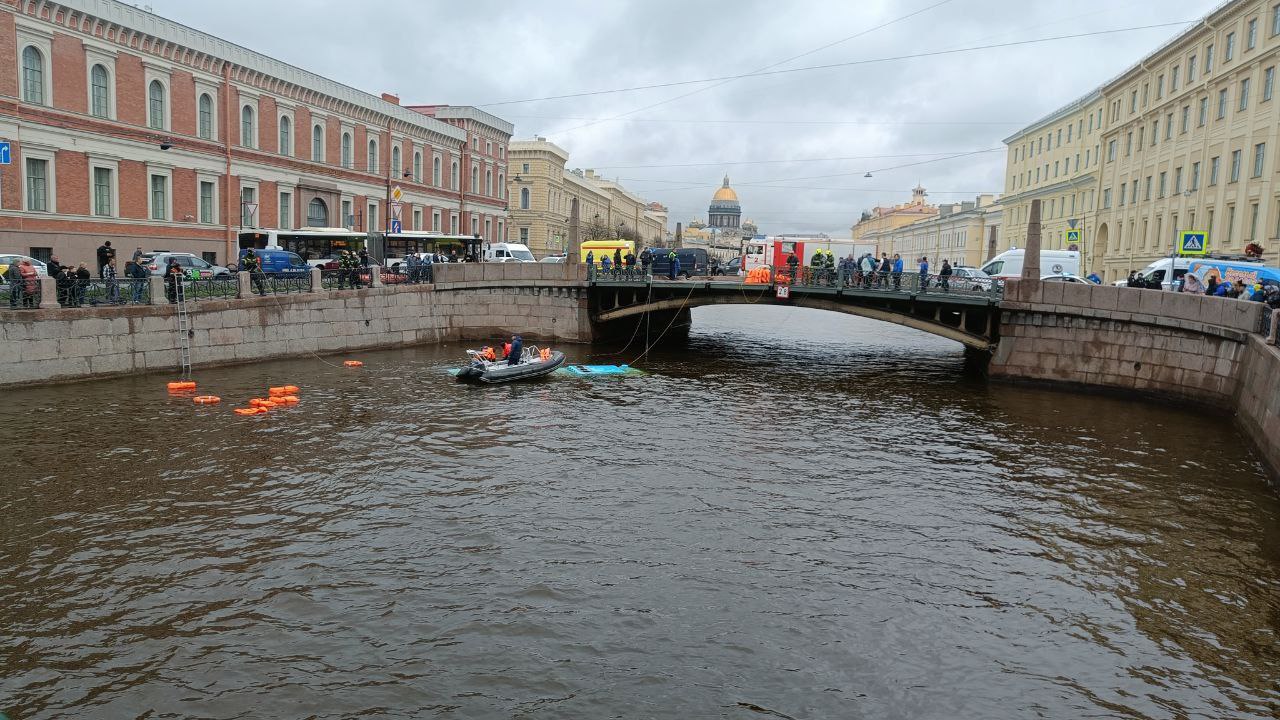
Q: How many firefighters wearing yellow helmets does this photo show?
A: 2